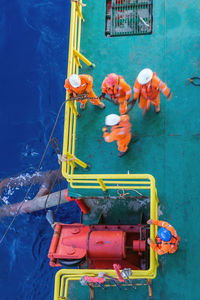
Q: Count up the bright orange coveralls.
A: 5